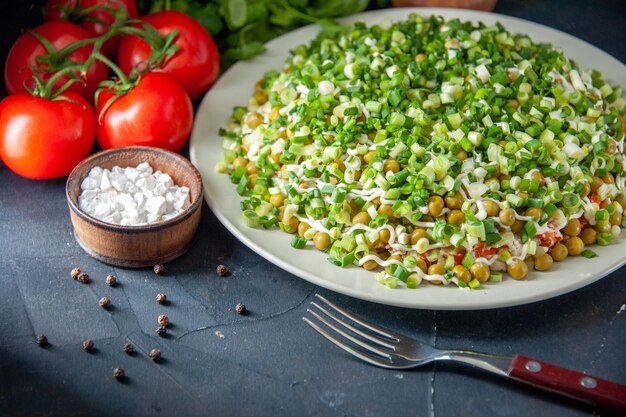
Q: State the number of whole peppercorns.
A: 15